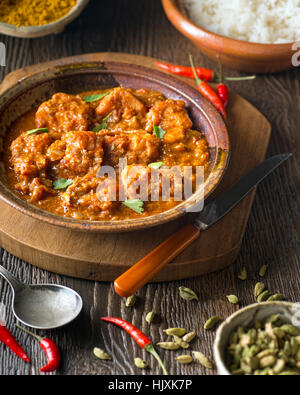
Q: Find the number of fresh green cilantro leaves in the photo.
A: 7